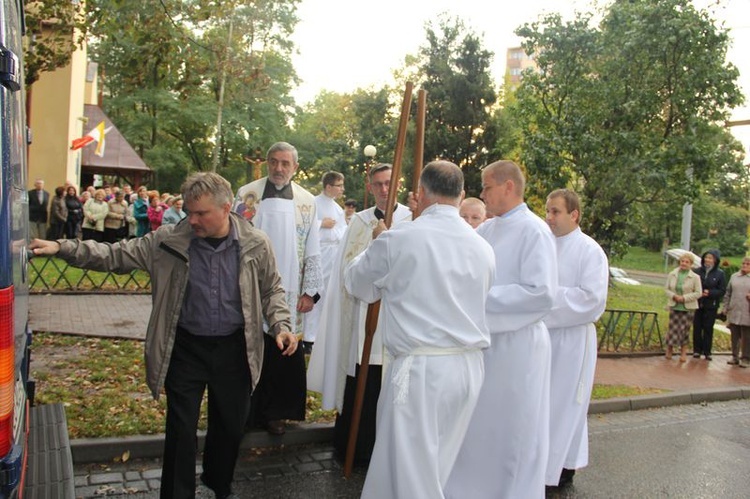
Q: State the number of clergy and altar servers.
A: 7